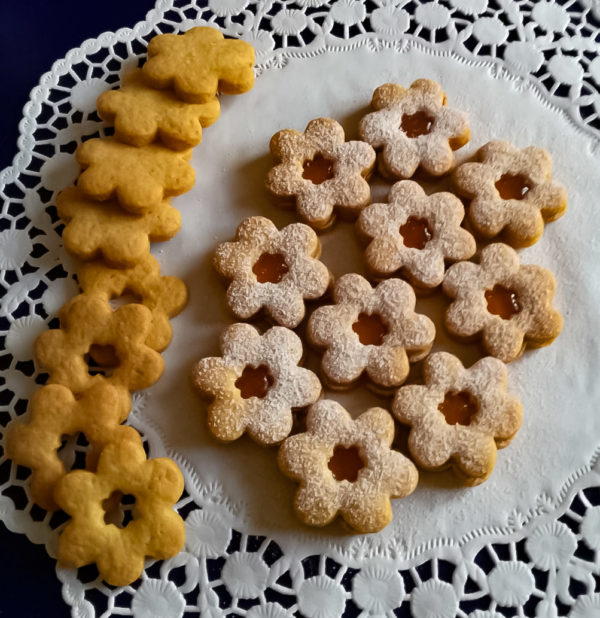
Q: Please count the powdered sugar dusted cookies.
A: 10